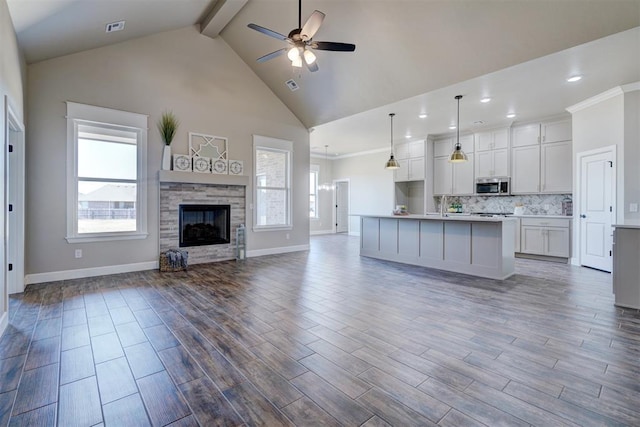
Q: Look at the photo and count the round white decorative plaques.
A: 4